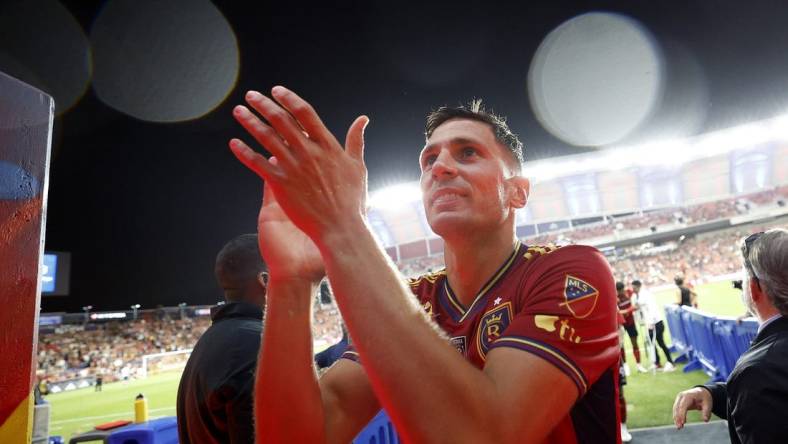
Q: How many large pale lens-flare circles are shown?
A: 3